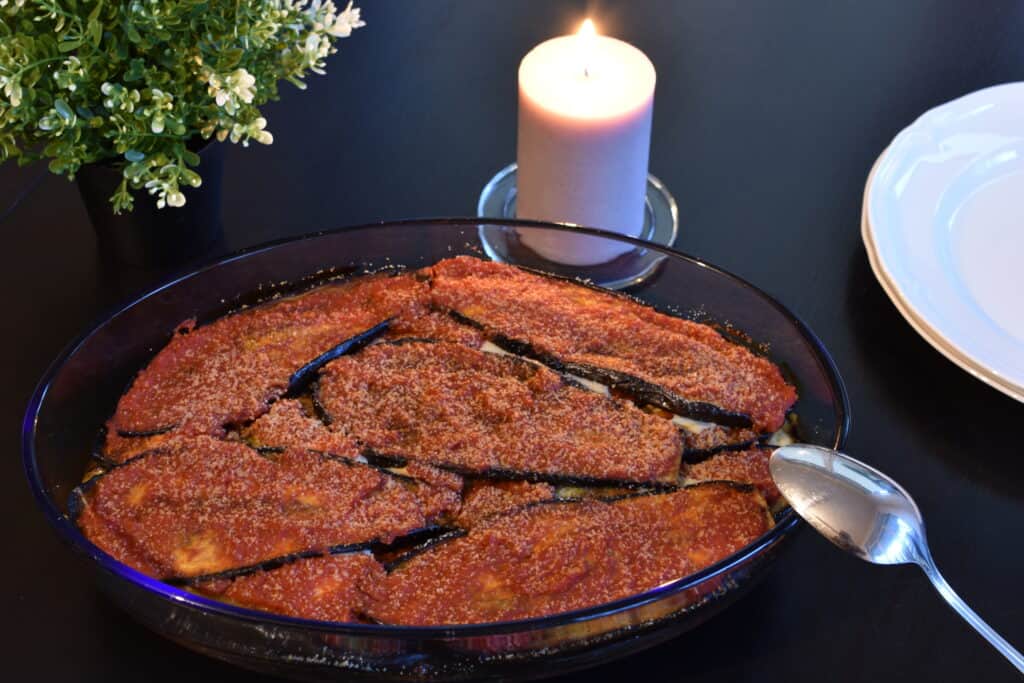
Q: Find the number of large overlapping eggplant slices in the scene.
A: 5